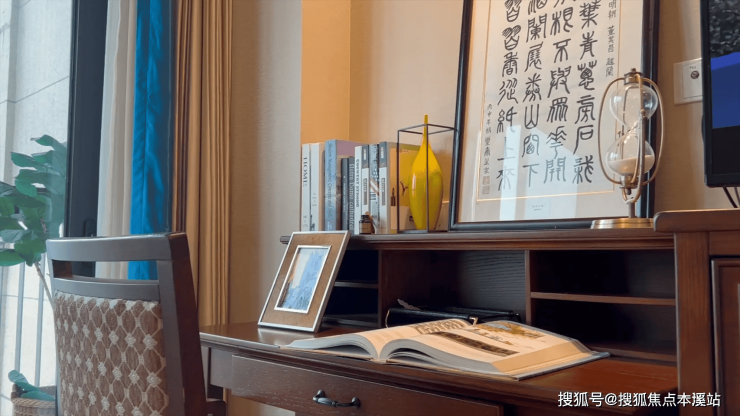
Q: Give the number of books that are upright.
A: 9